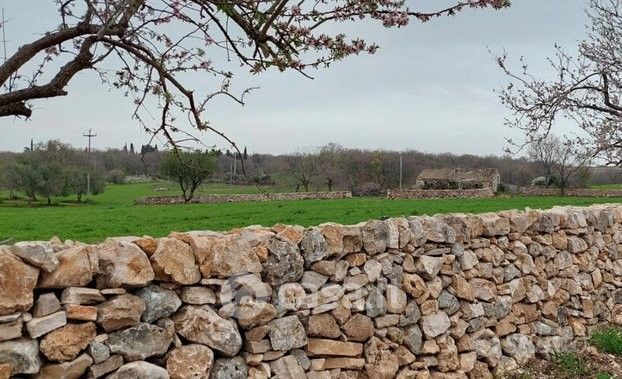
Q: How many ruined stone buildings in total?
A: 1